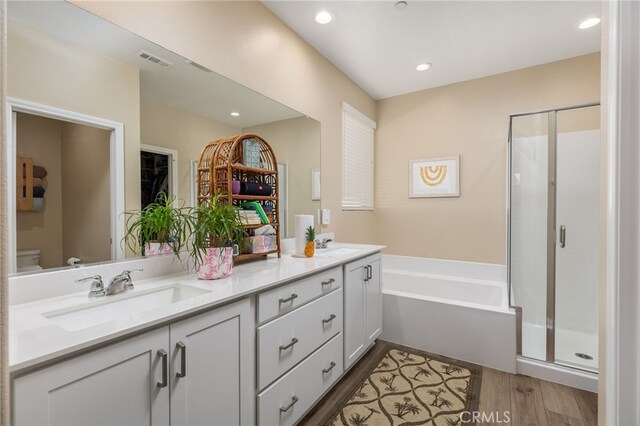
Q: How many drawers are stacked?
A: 3